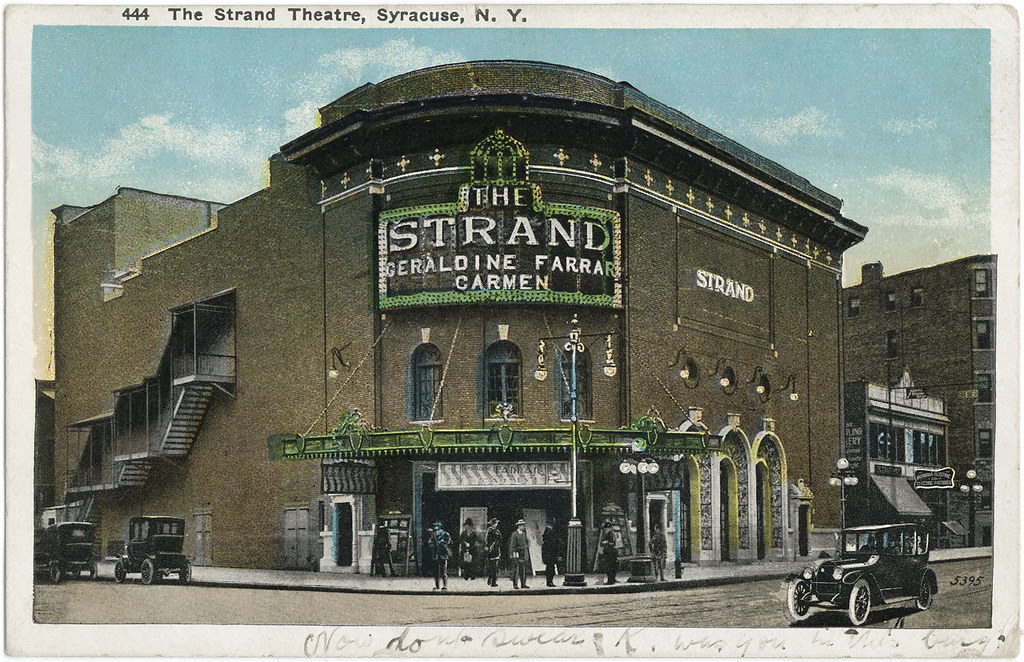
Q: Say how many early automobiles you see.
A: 3